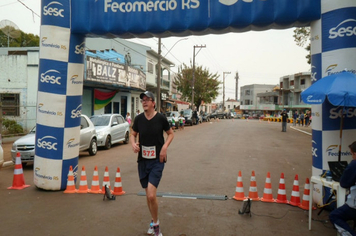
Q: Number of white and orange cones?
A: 12